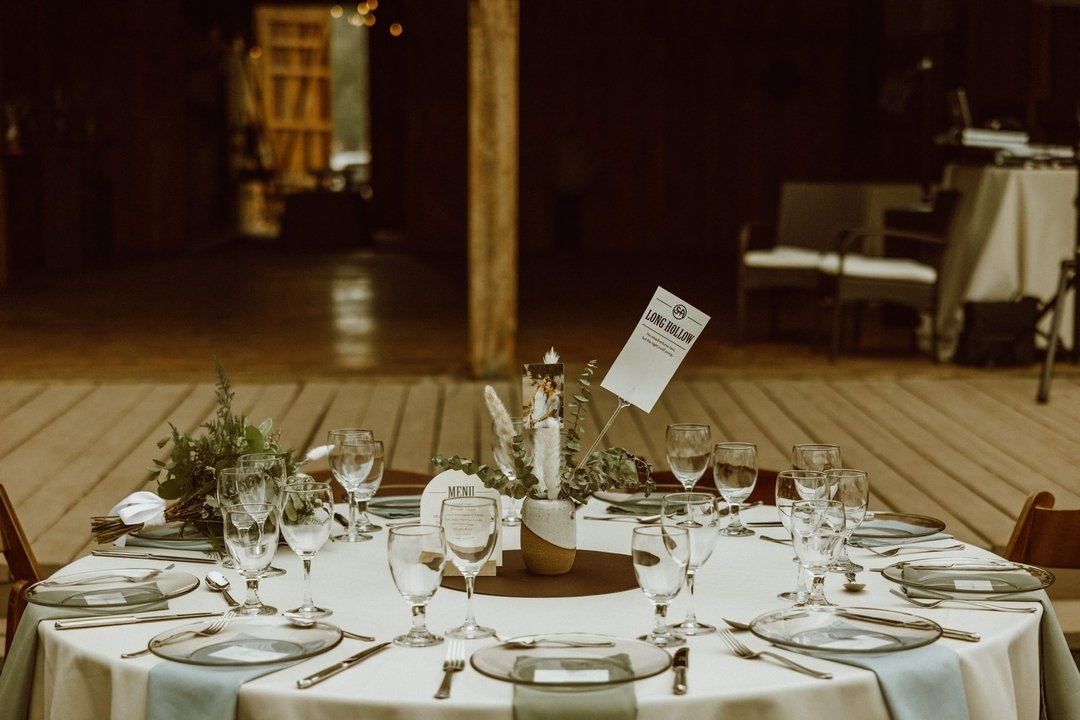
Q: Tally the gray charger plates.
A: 9